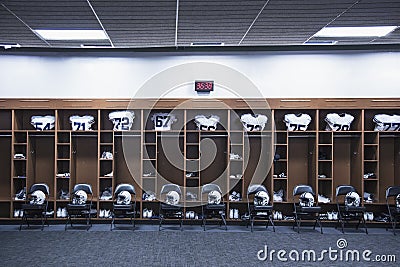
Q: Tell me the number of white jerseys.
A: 9